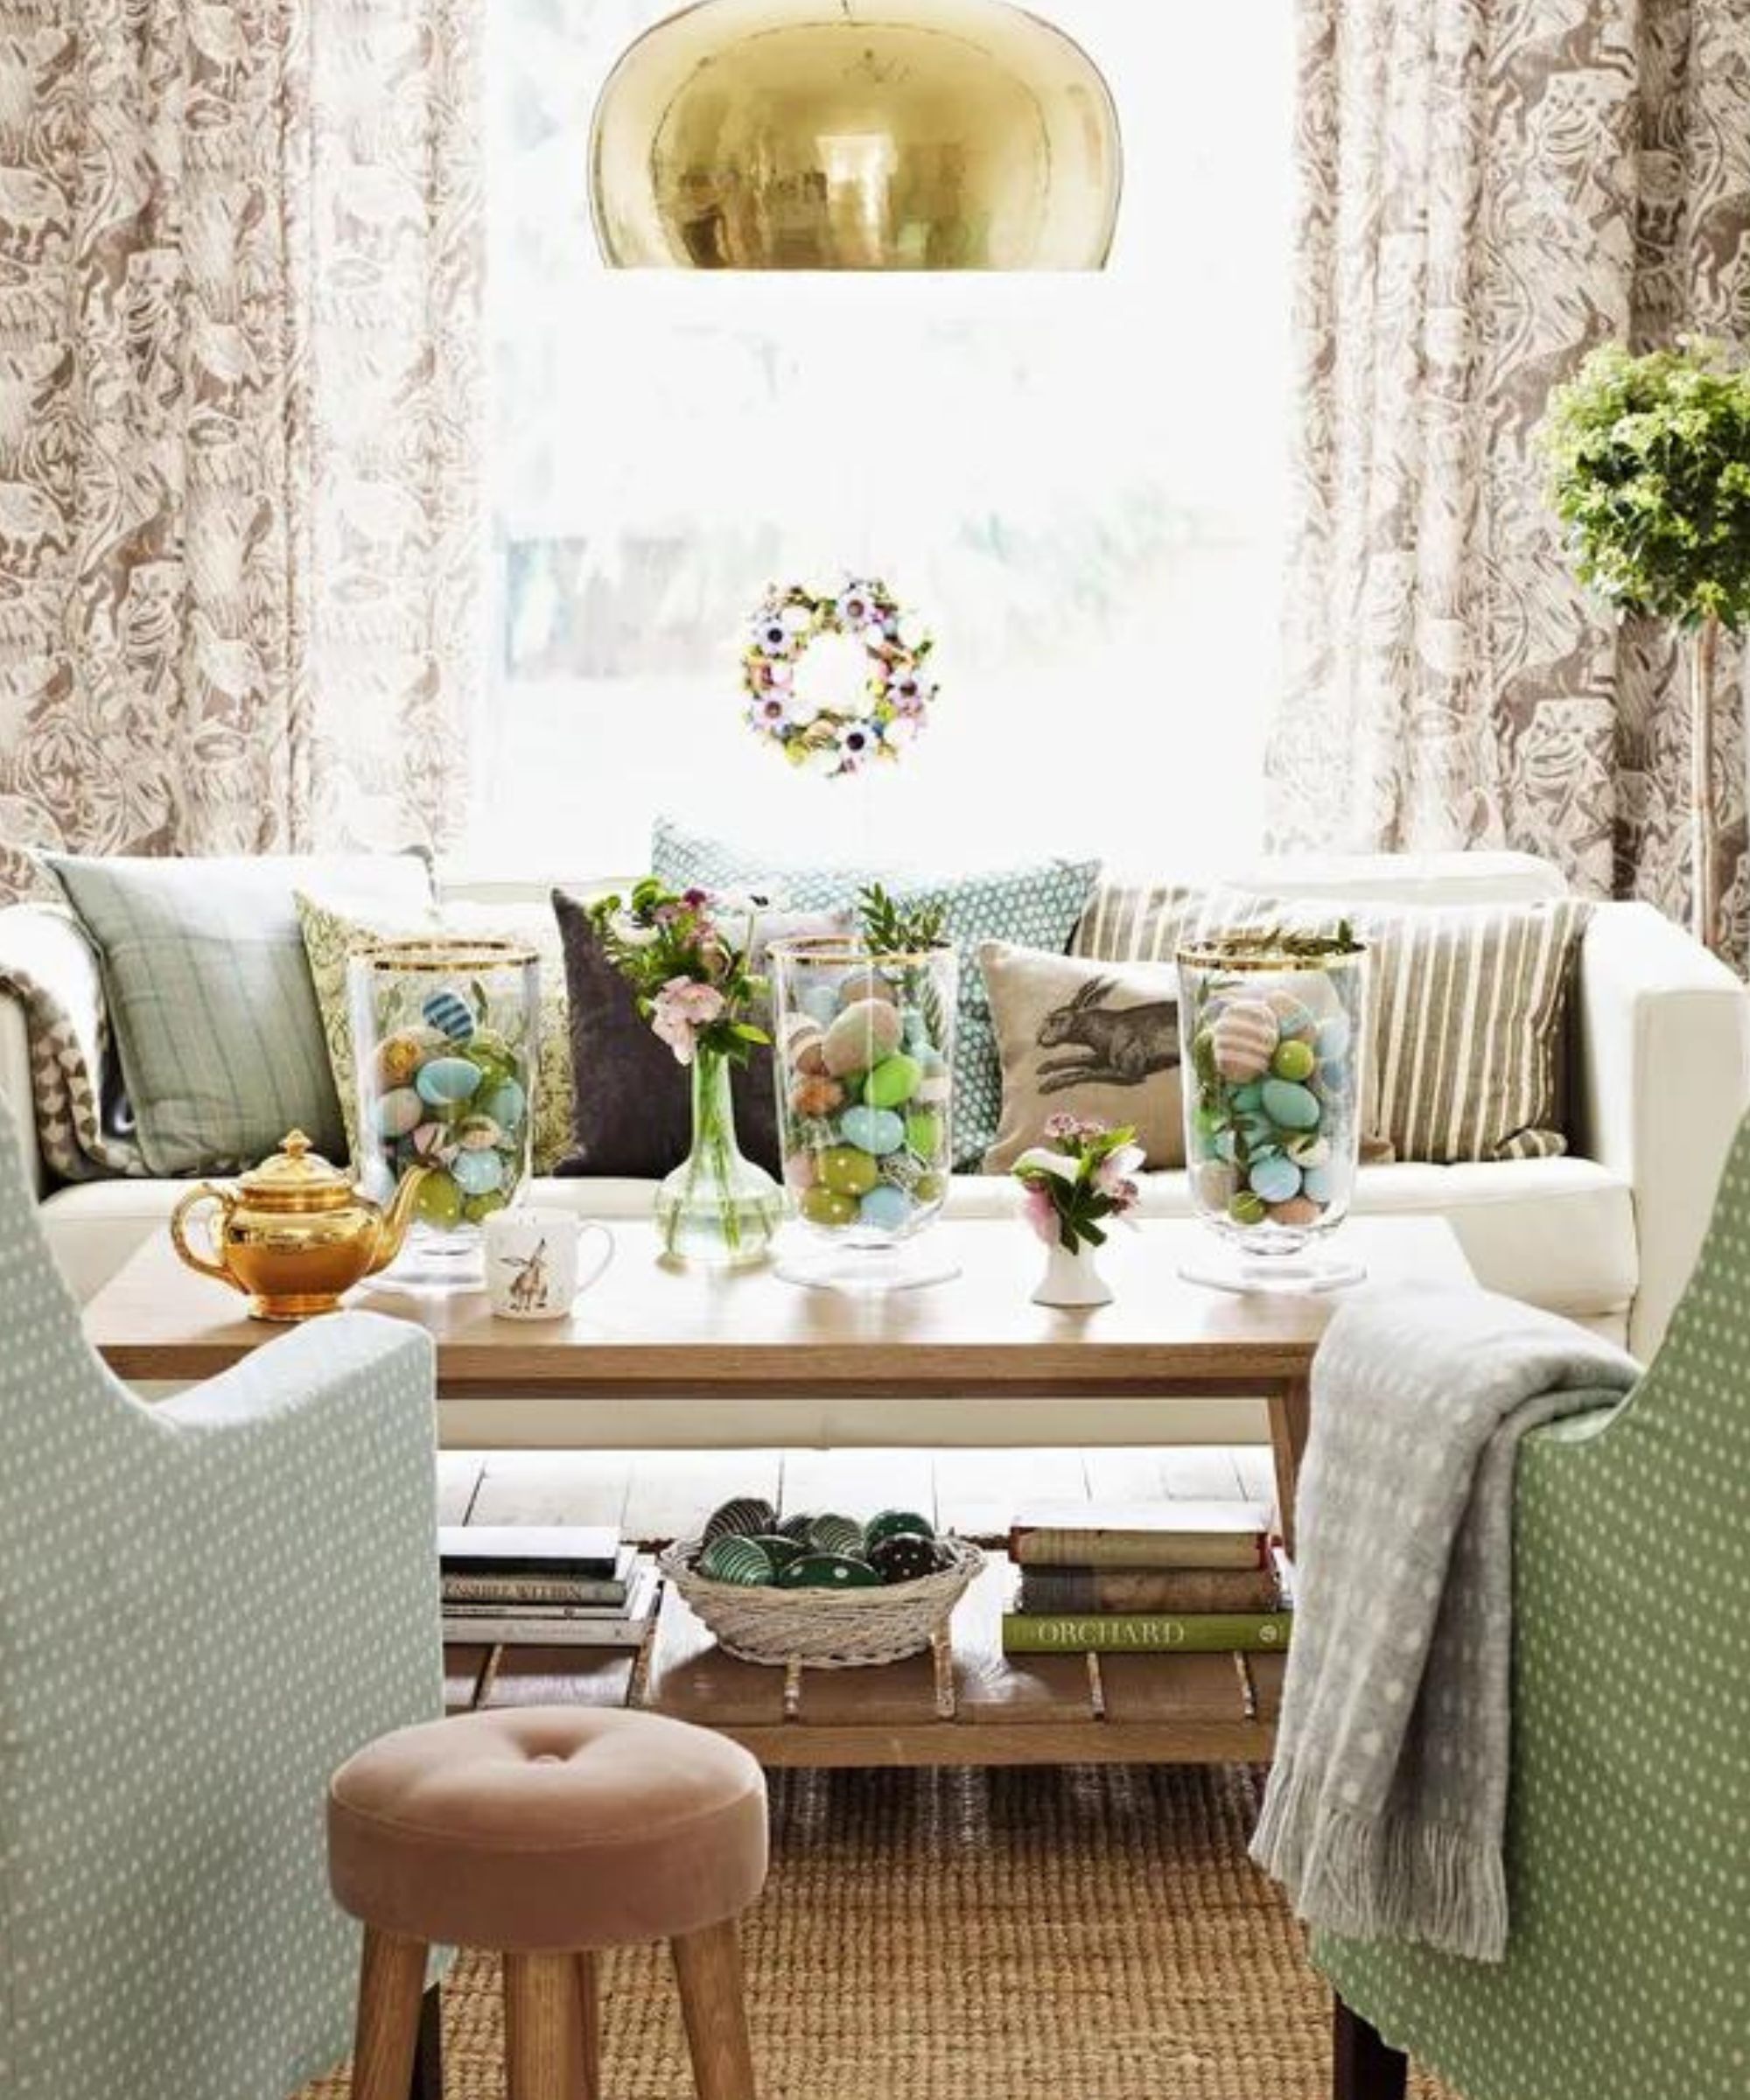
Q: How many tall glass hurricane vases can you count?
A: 3